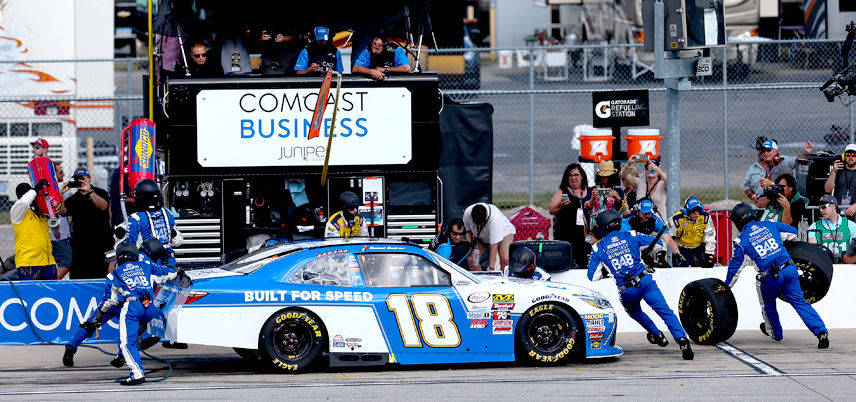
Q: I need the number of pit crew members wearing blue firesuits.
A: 6